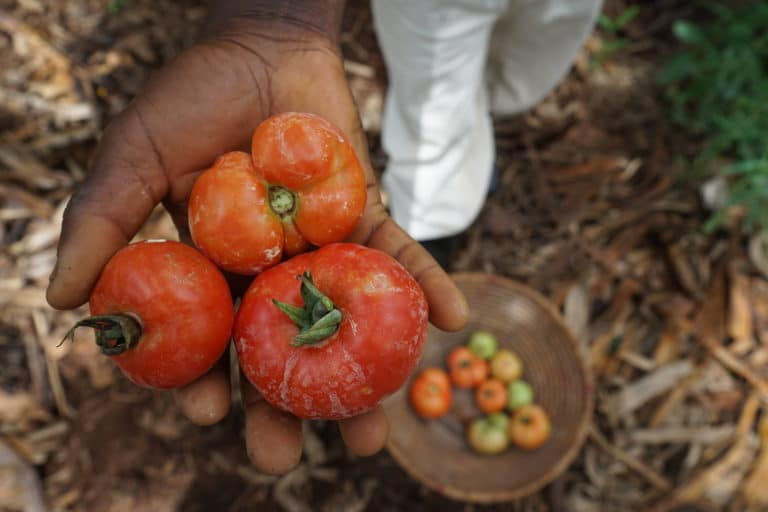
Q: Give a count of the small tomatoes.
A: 8